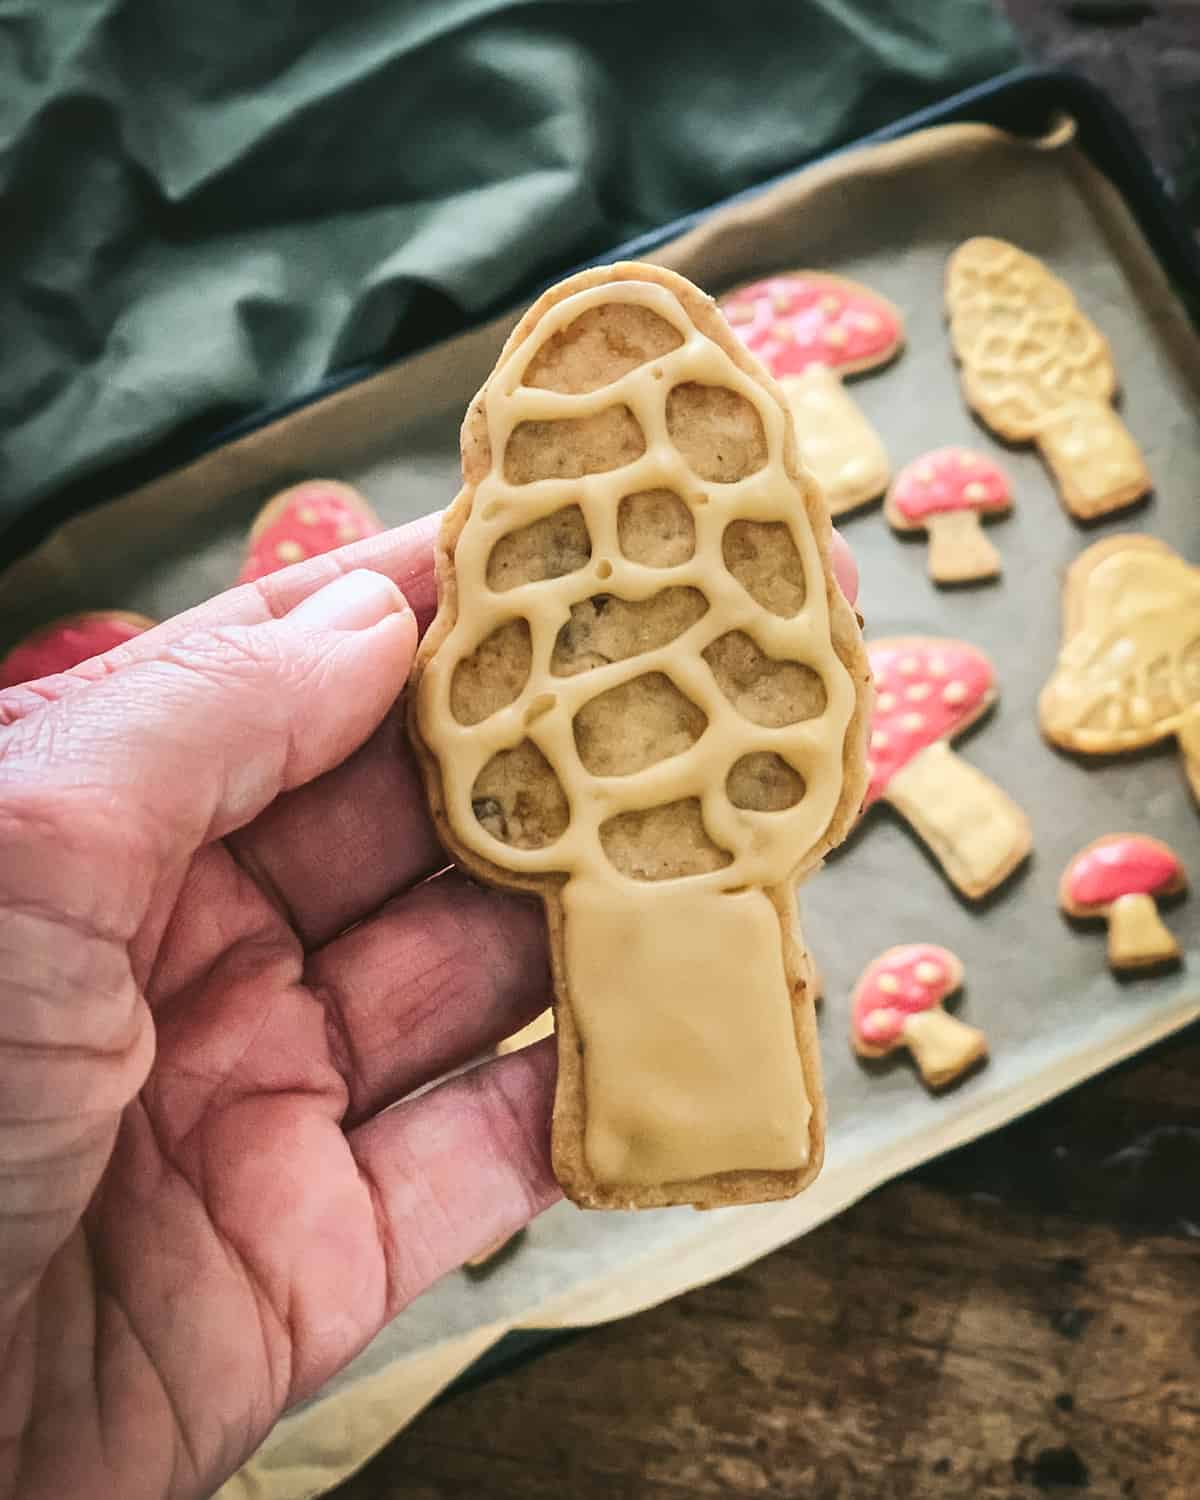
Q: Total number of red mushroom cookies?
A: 7